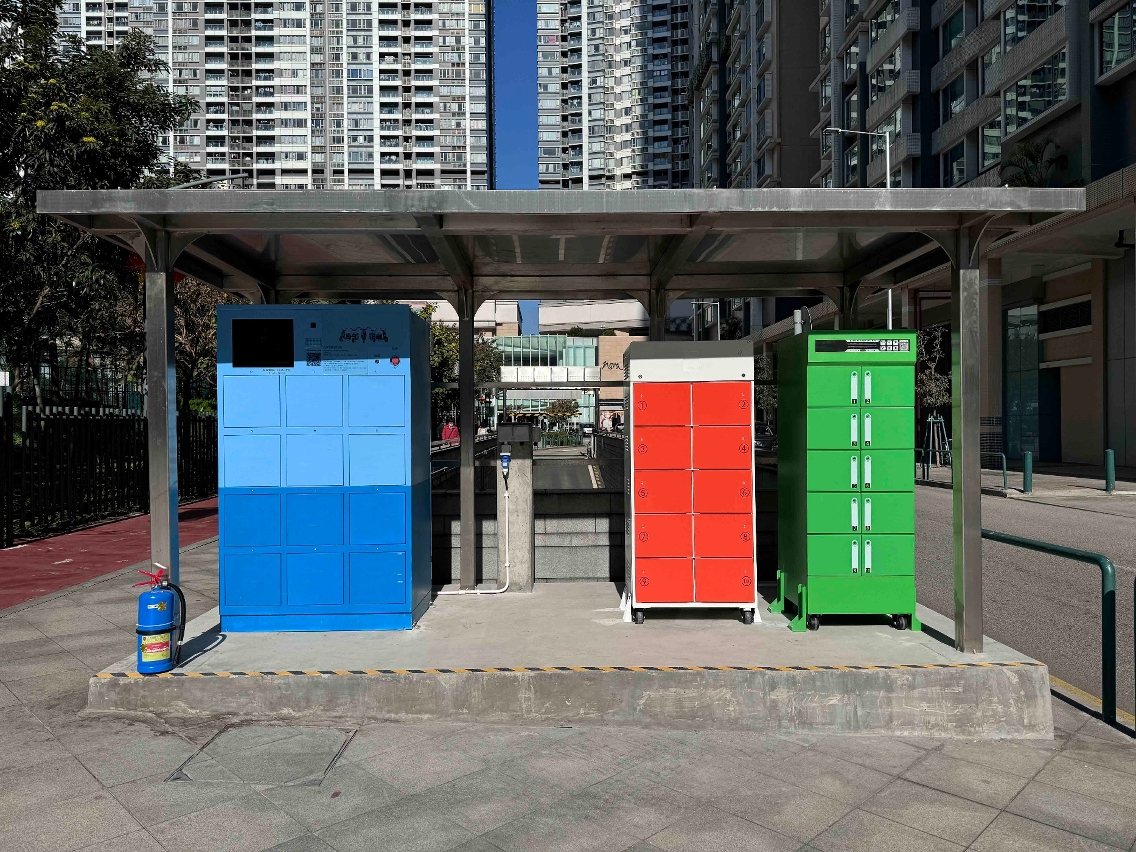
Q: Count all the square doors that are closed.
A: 12